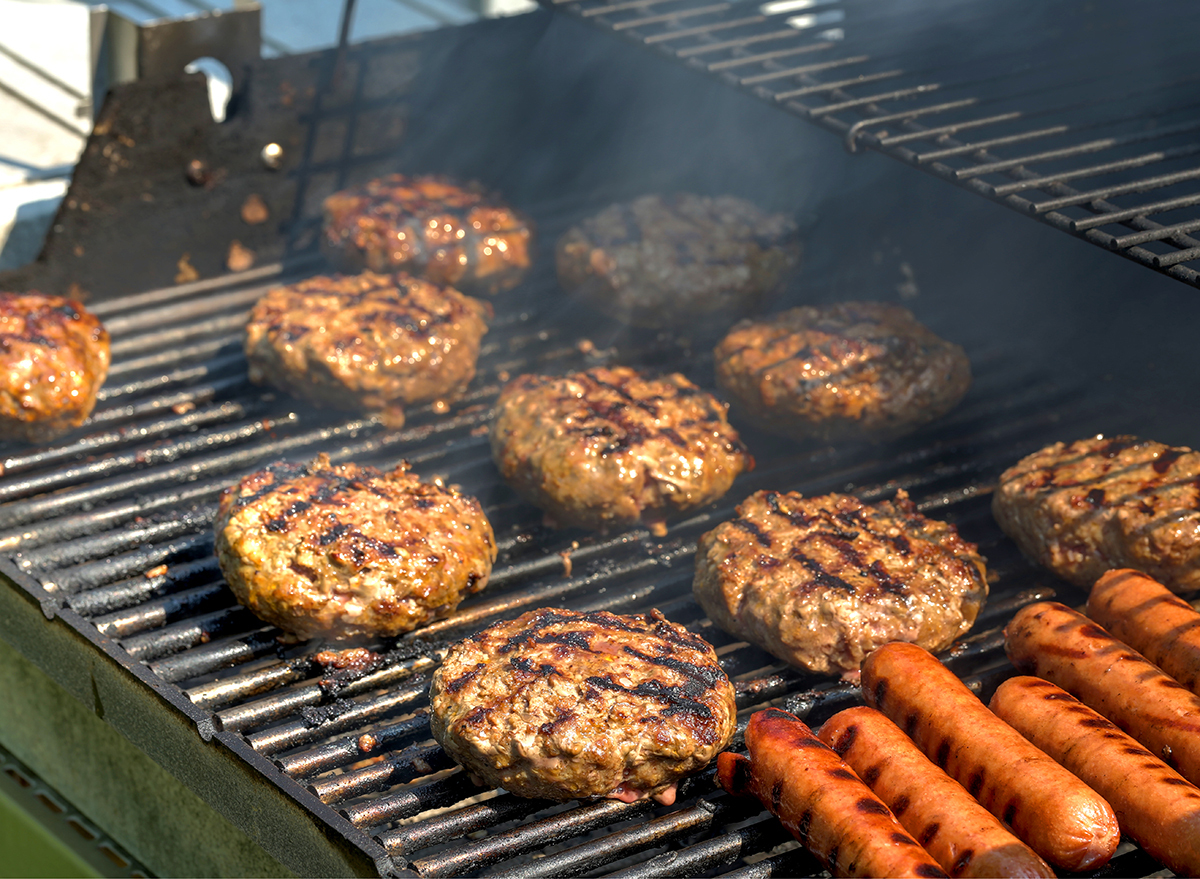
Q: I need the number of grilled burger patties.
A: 10